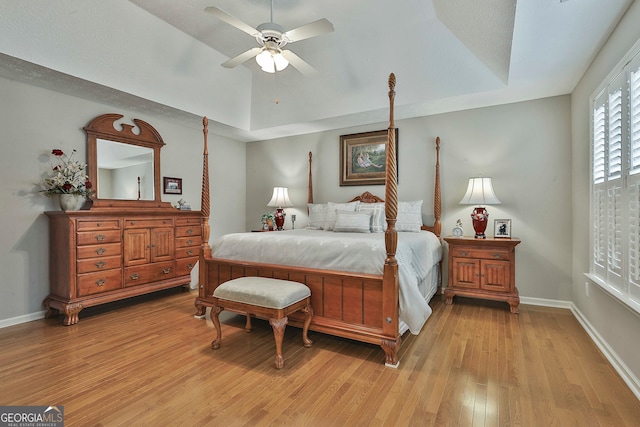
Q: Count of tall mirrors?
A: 1